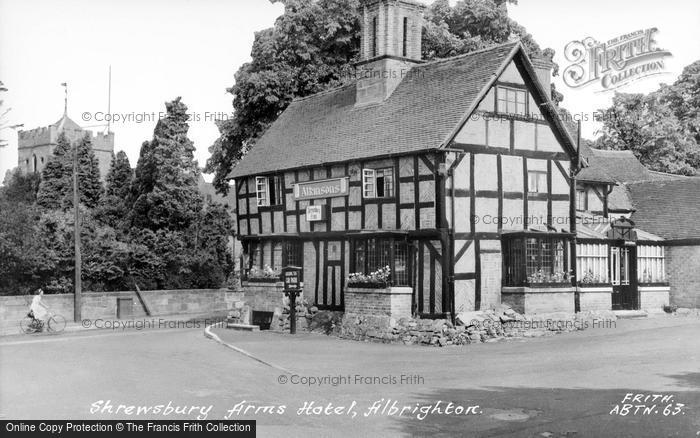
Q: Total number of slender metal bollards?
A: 0